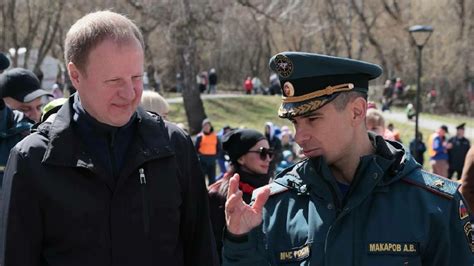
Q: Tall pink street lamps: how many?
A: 0